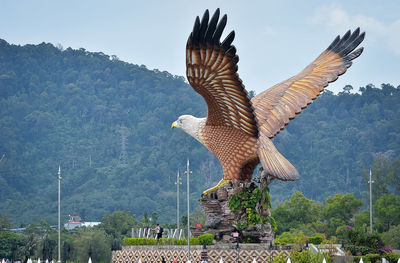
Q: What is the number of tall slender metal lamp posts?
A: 4